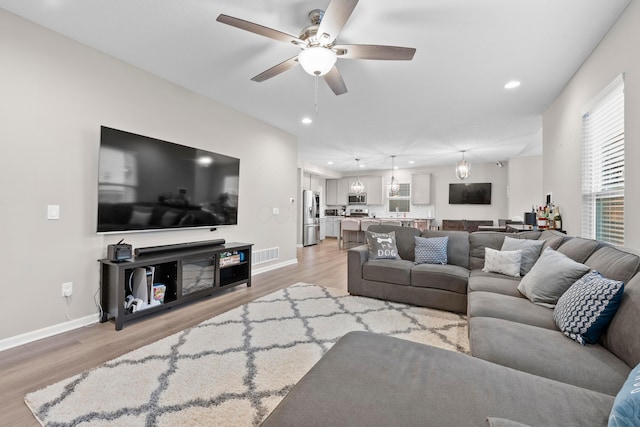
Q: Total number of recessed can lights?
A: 6